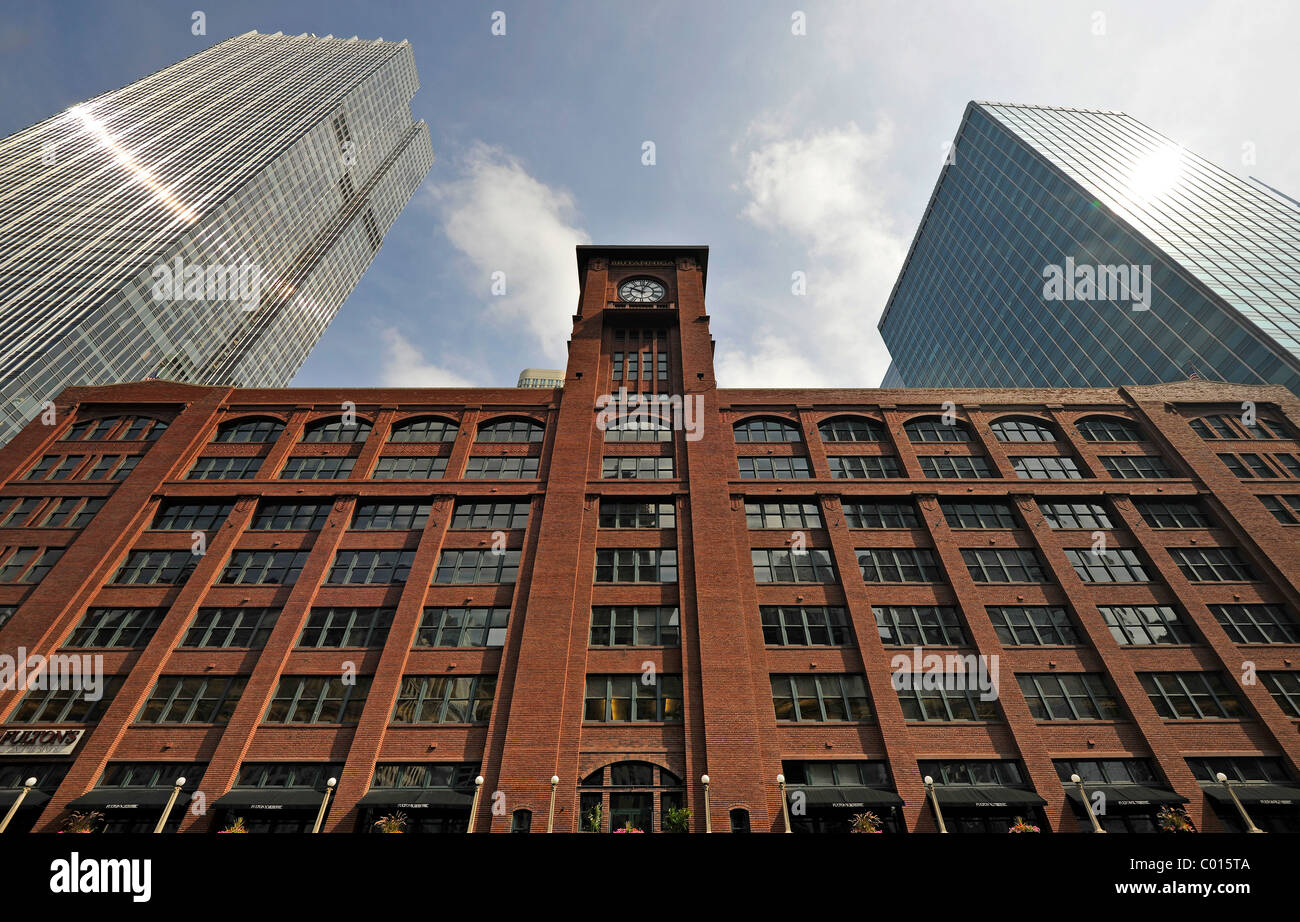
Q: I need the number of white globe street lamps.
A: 10